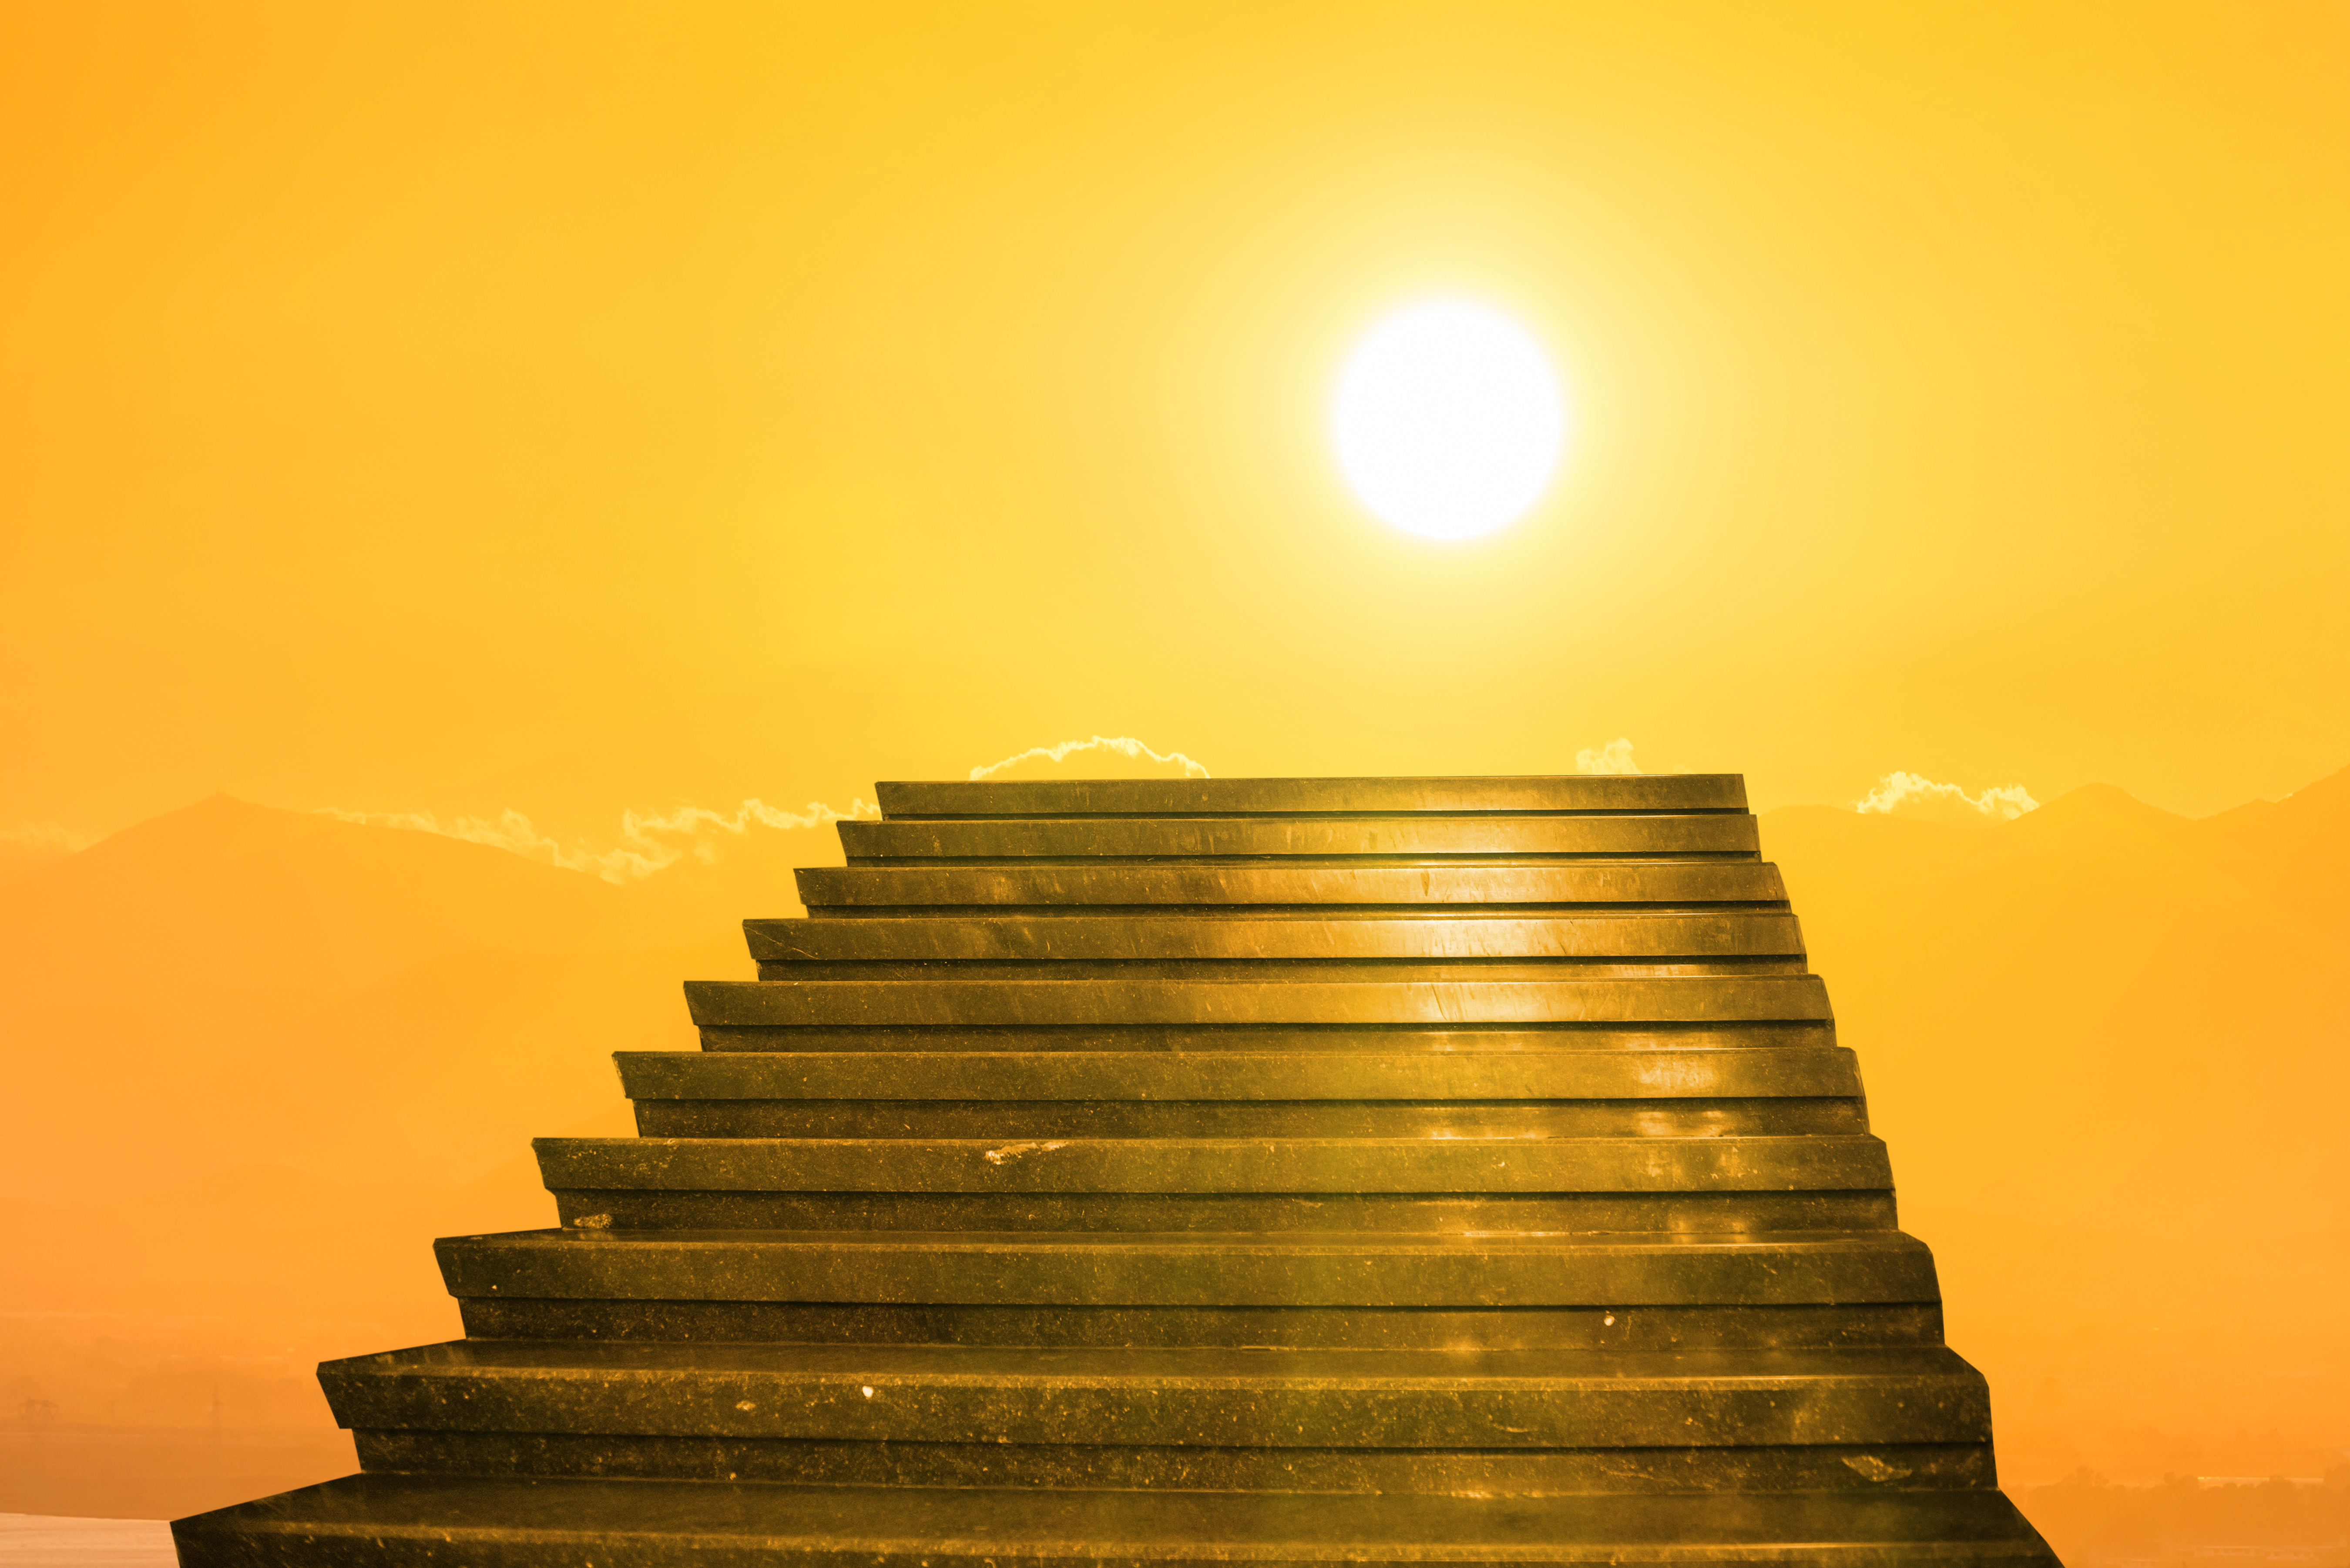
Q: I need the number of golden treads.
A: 10